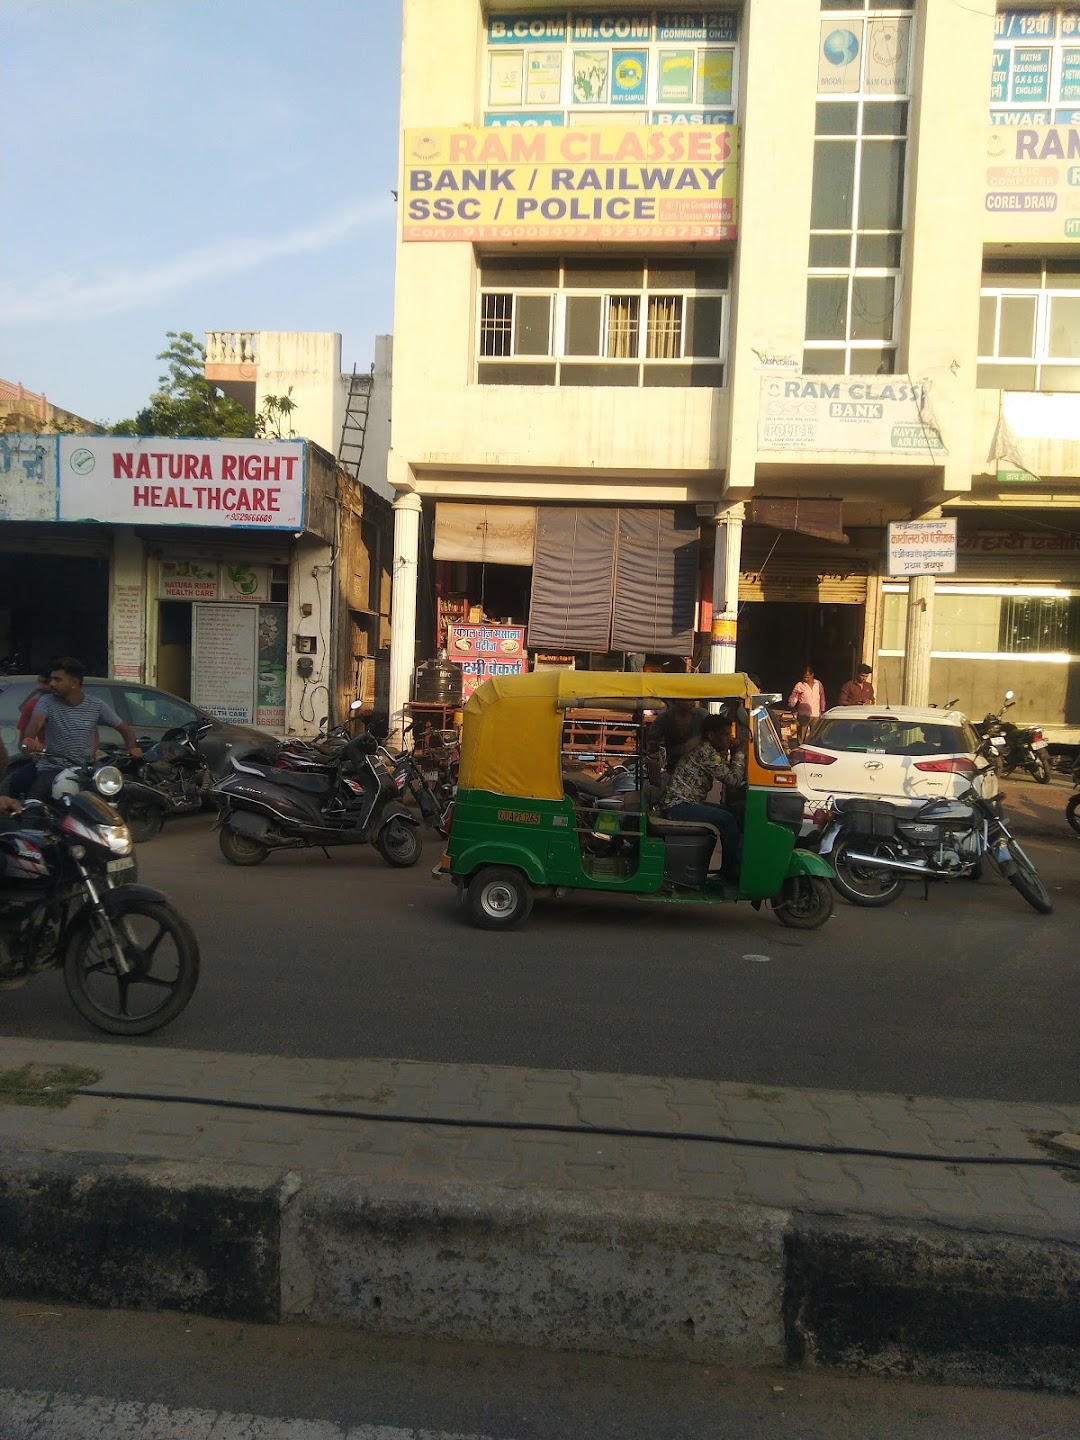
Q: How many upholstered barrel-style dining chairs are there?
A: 0